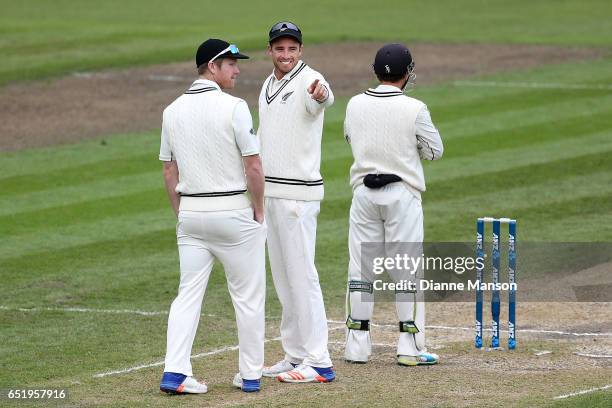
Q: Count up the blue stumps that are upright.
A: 3